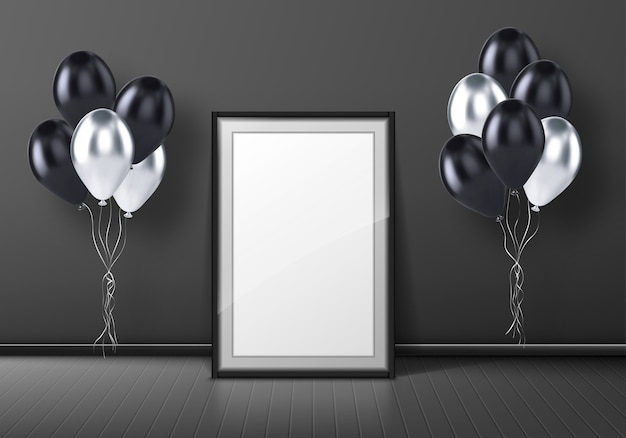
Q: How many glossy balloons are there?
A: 11